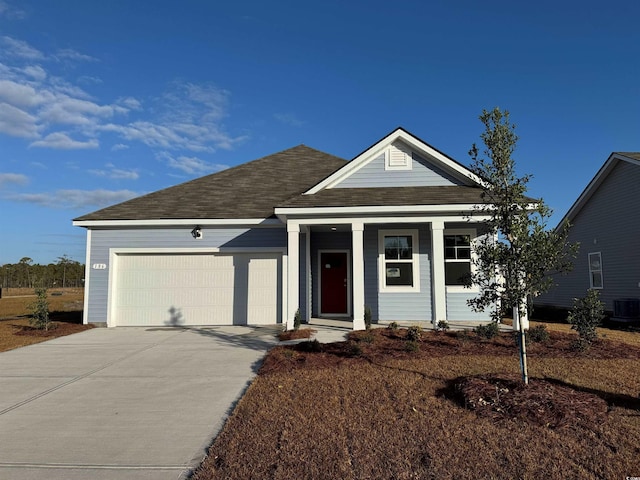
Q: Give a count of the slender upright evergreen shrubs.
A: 2